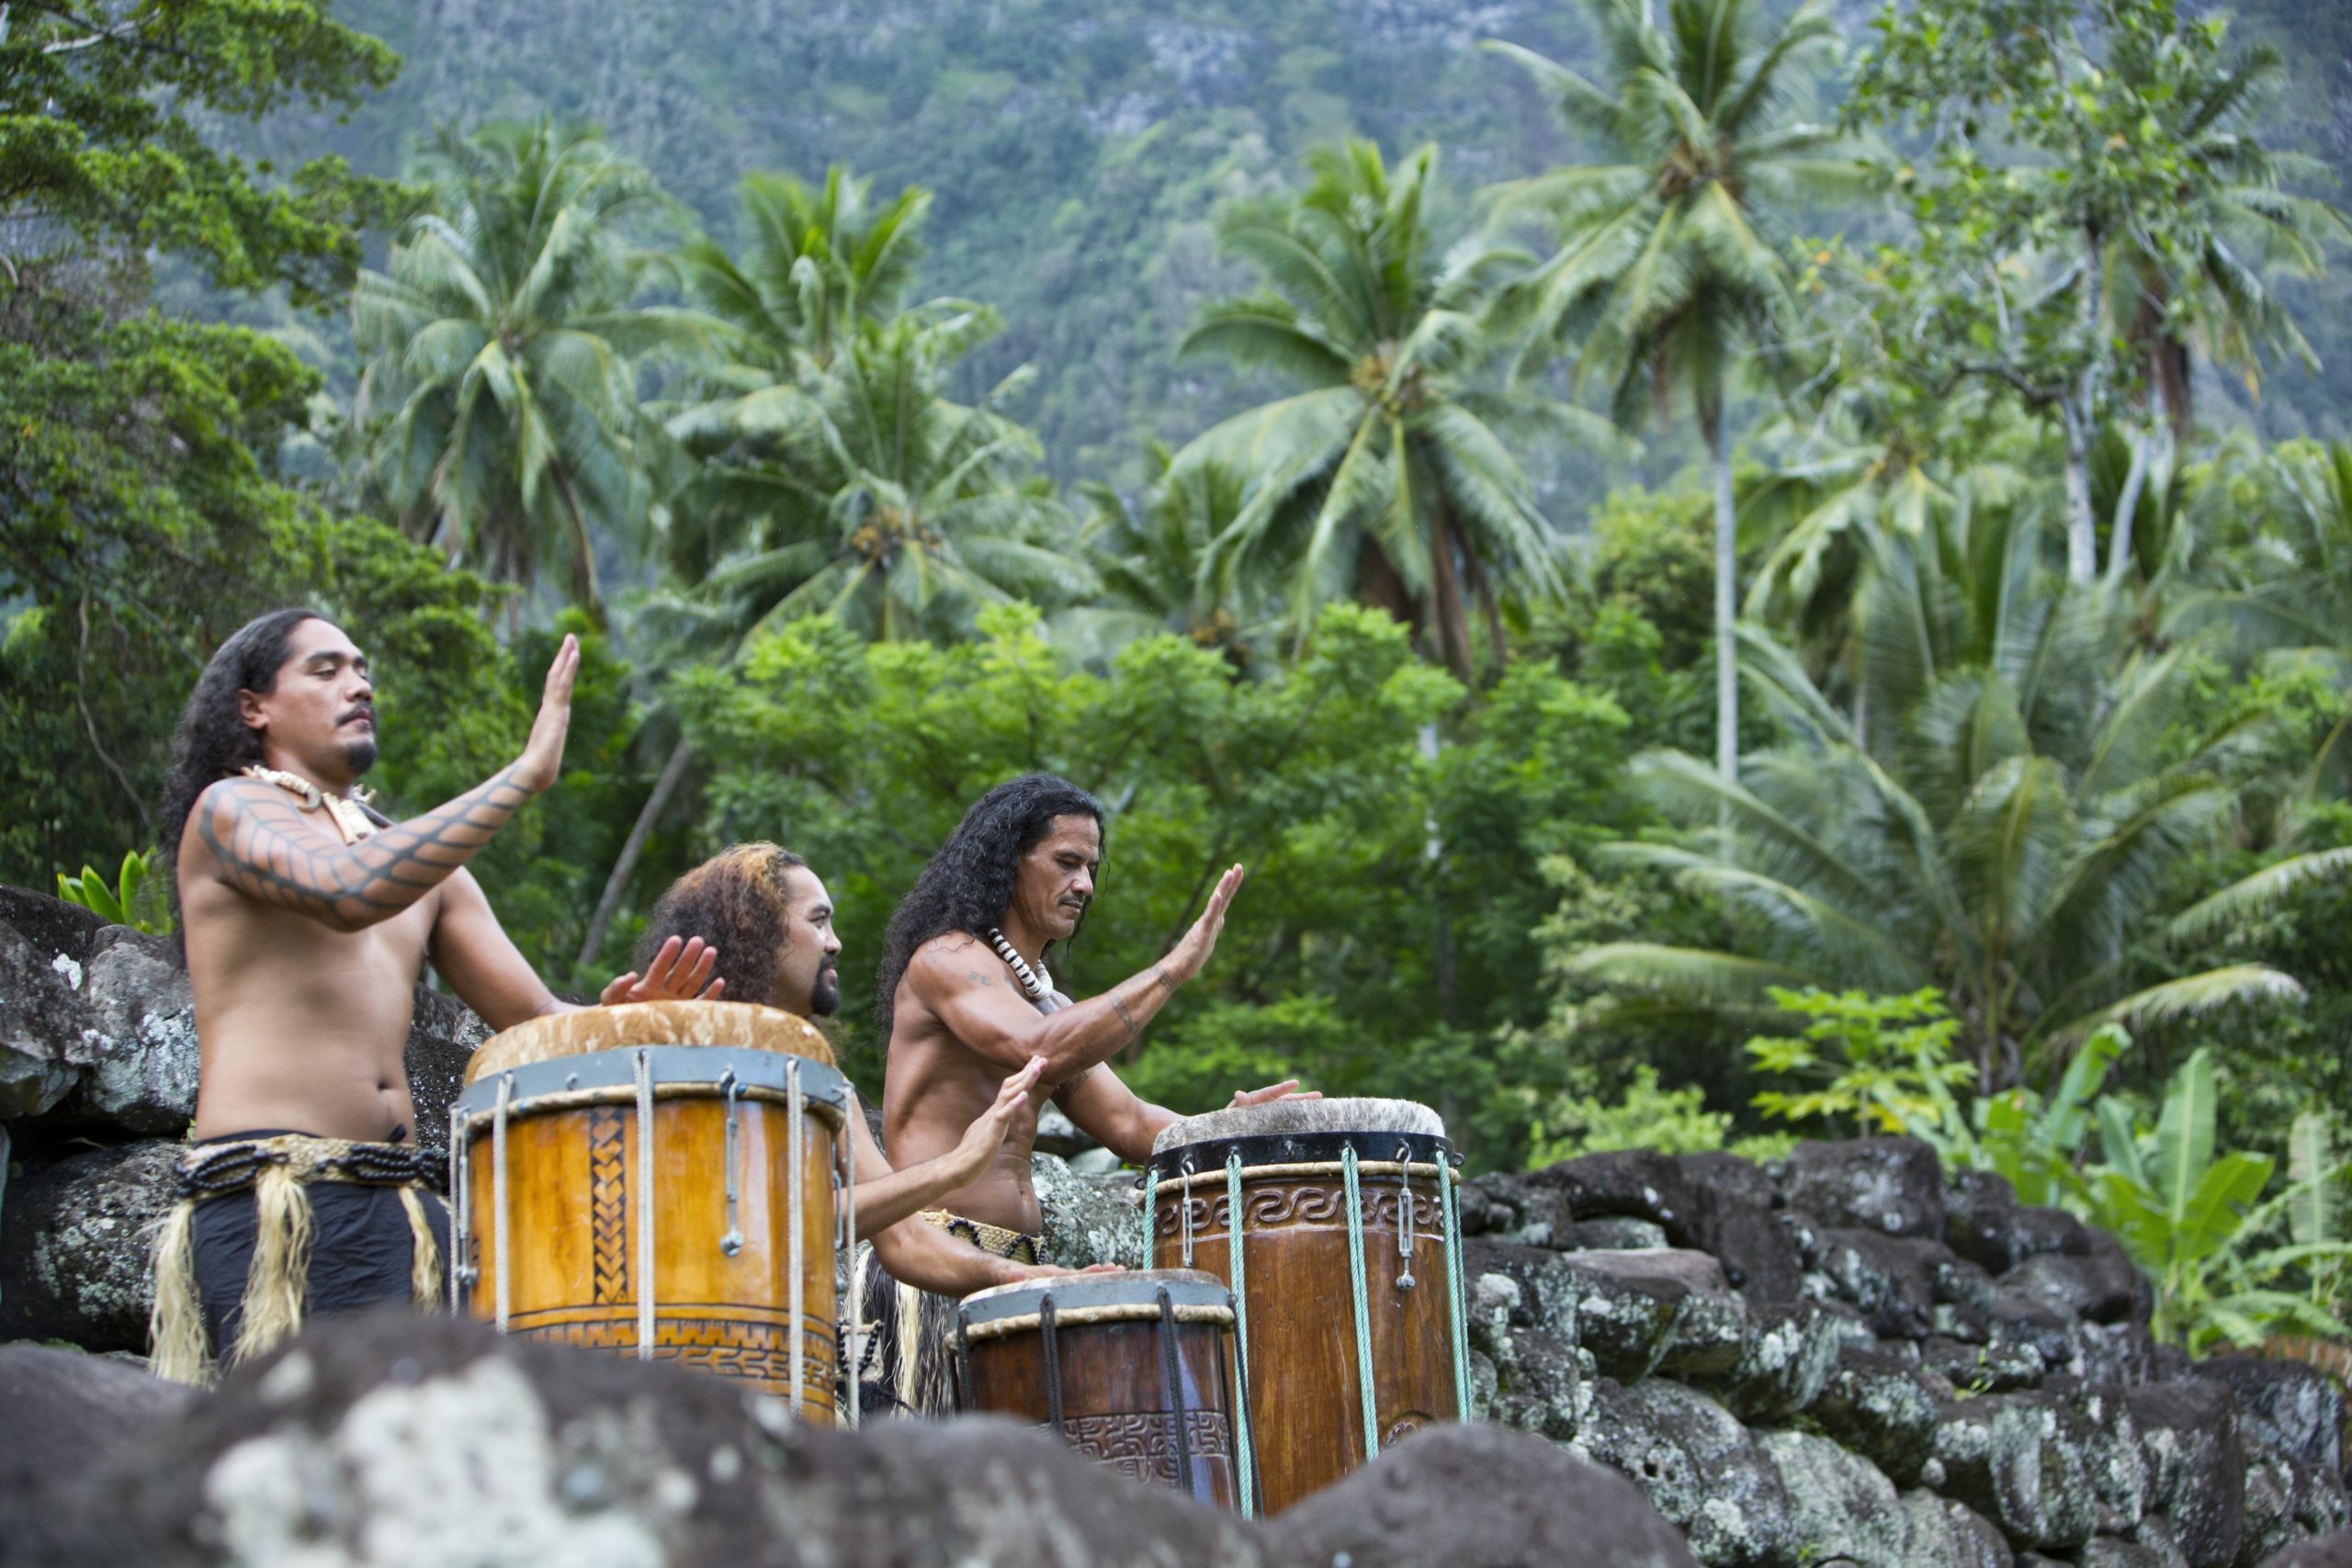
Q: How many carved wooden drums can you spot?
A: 3